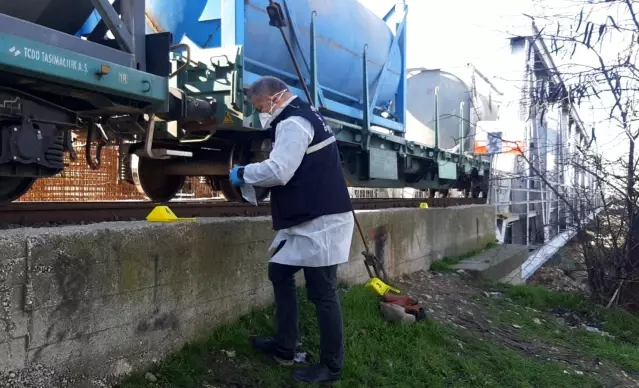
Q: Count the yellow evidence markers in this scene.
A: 3